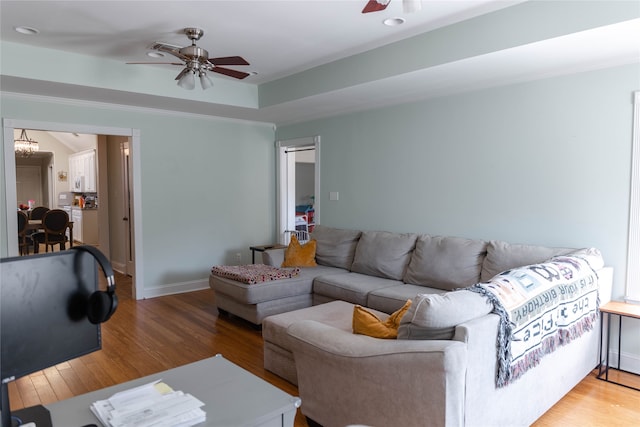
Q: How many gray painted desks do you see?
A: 1